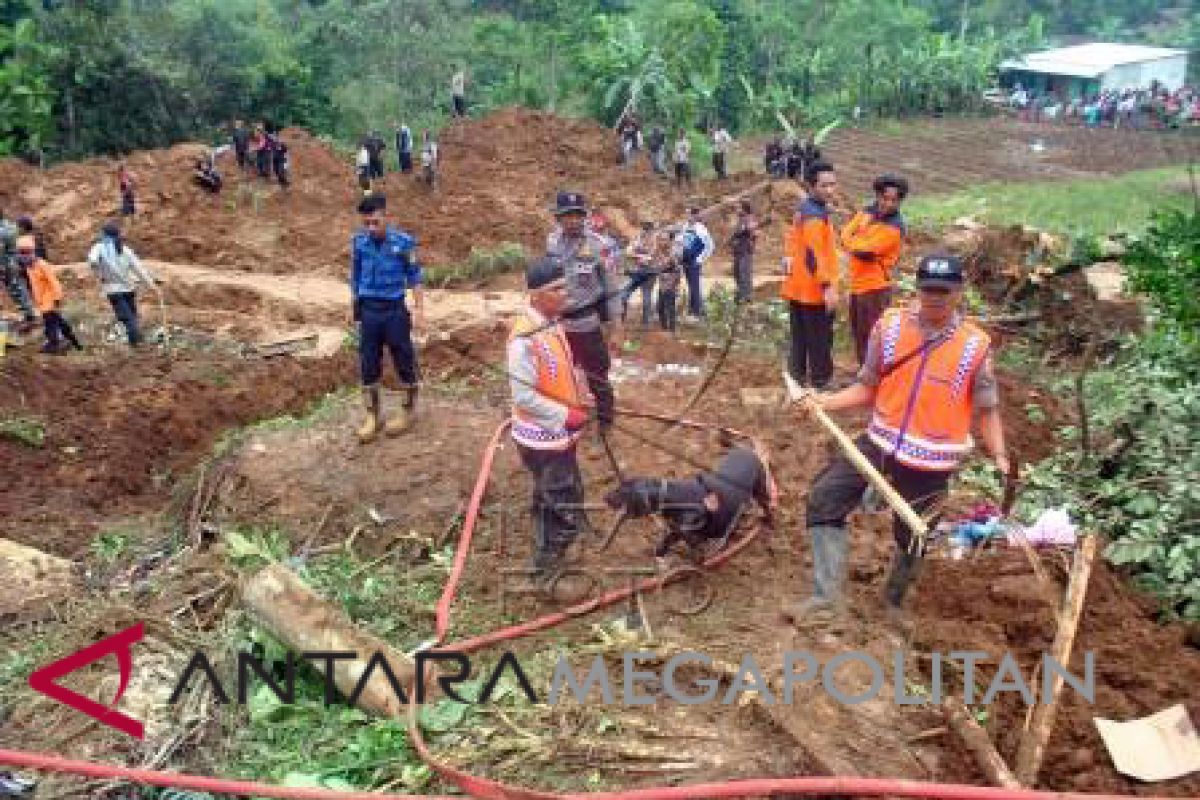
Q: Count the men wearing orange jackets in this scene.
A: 5